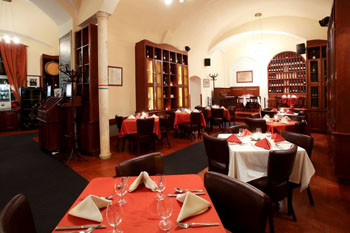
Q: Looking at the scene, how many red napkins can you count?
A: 4